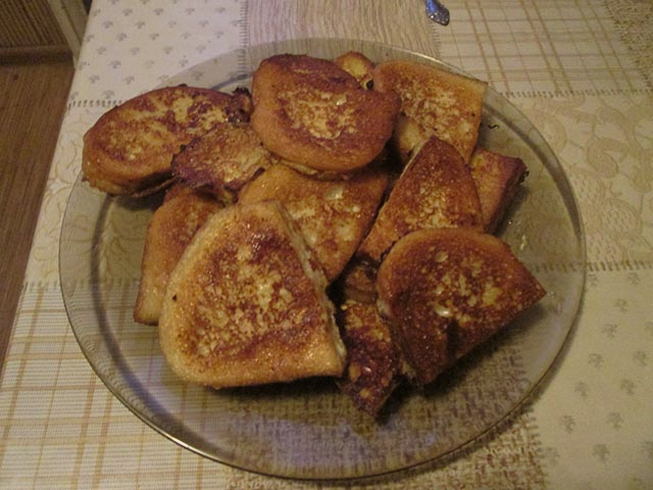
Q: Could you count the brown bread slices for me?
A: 12